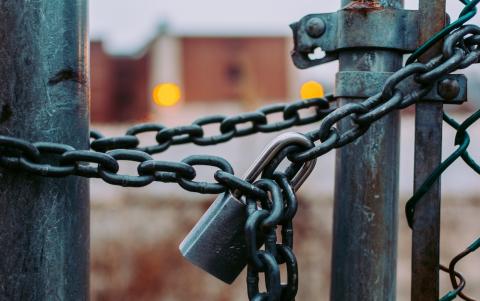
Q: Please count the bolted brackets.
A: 2